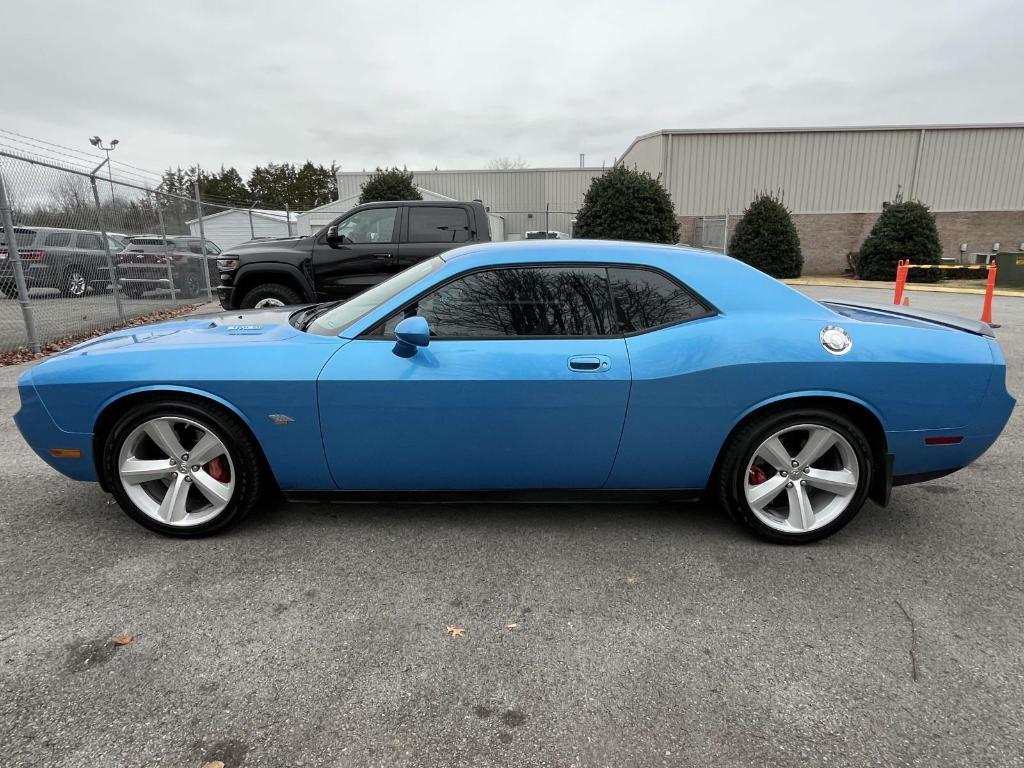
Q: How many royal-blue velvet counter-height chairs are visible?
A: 0